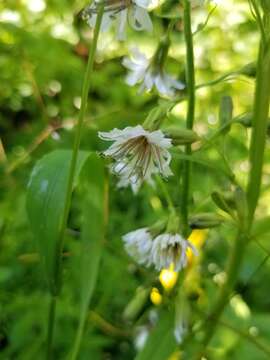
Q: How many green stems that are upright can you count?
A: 3